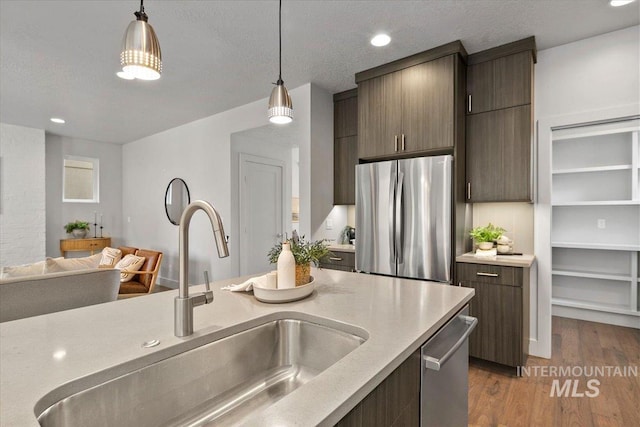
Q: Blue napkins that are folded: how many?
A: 0